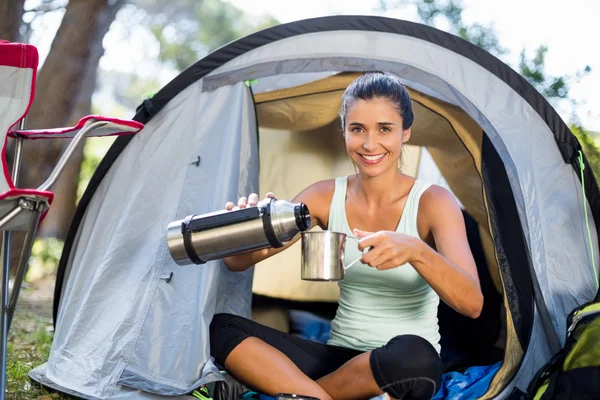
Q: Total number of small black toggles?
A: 2